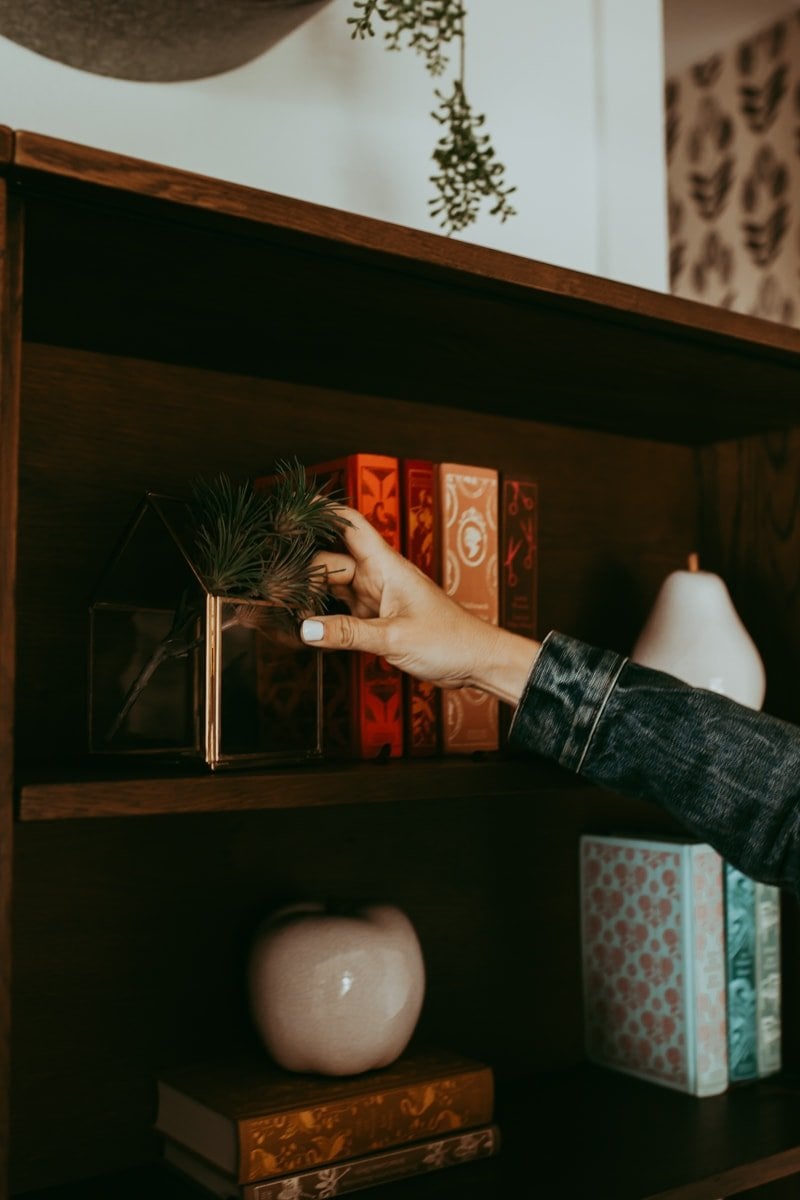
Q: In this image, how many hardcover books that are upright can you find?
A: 7